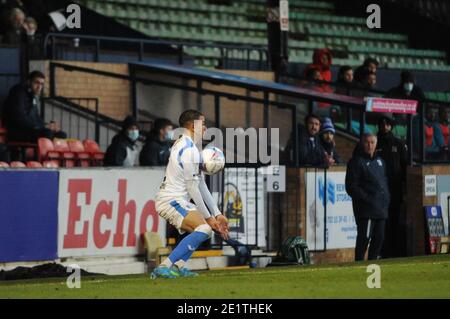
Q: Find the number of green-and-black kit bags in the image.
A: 1